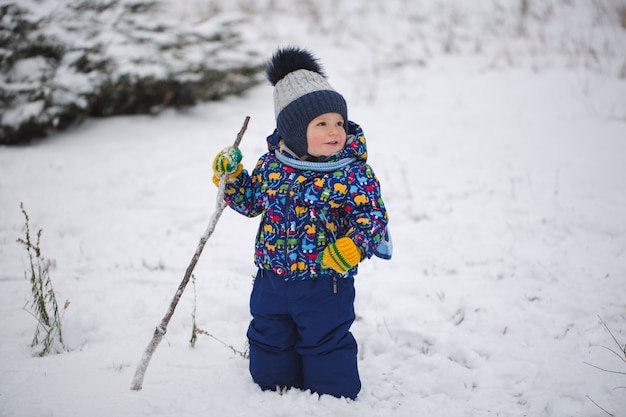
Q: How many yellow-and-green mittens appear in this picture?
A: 2